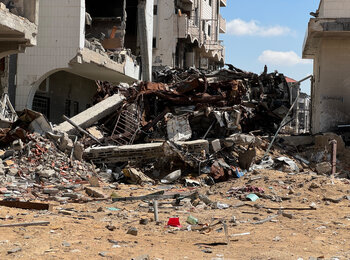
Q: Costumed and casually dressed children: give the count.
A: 0